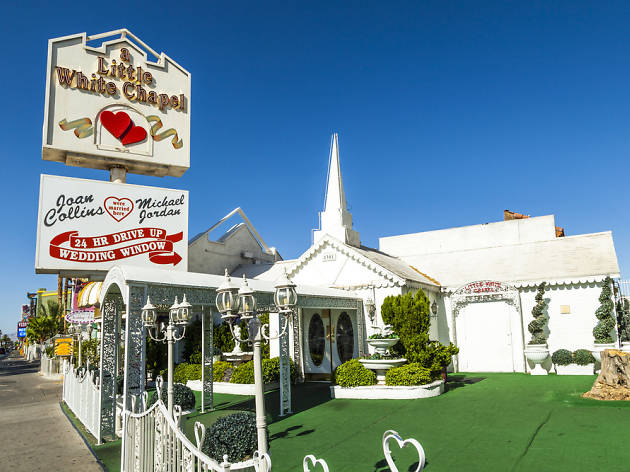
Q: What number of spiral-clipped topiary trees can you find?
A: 2